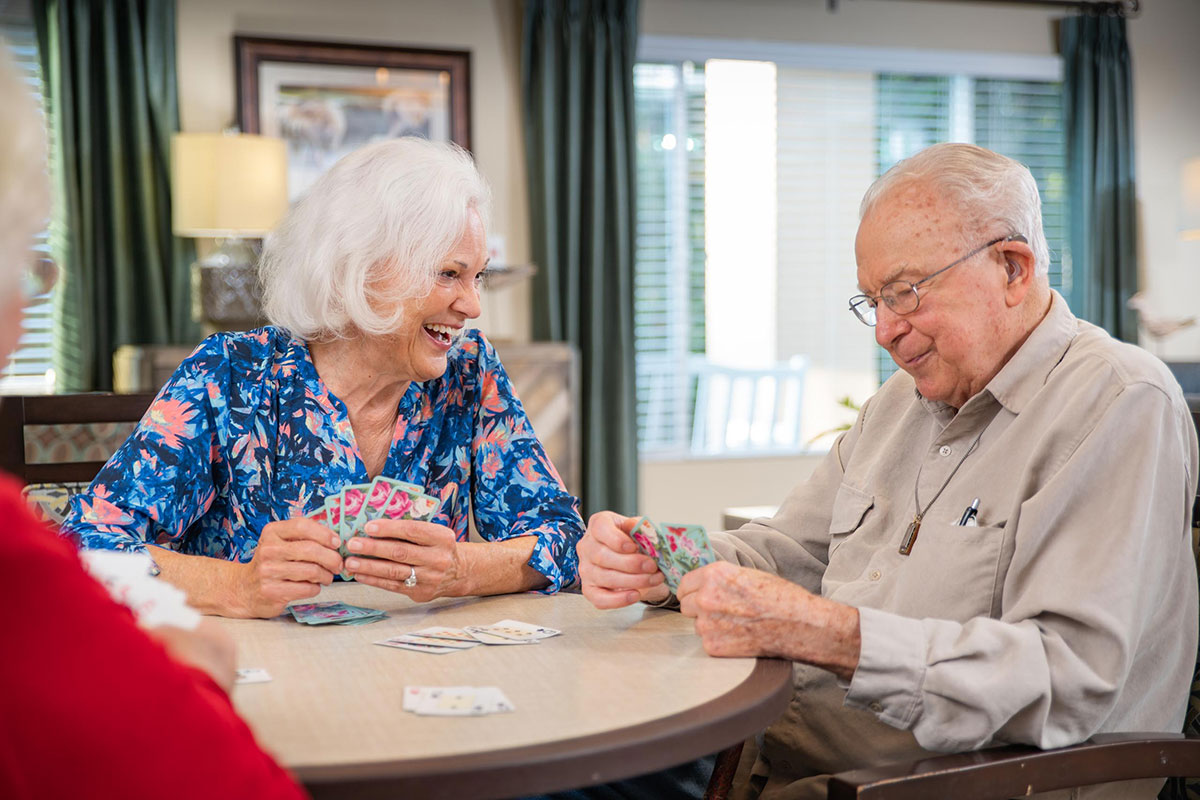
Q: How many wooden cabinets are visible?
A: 1